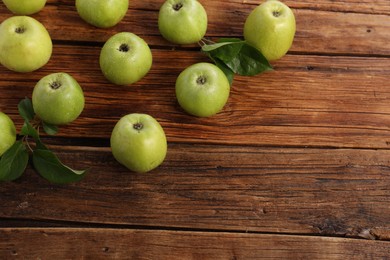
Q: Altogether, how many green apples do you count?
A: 10